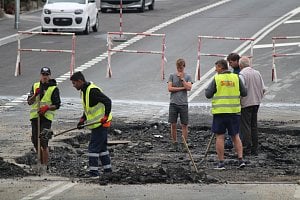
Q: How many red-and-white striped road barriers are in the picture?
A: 4